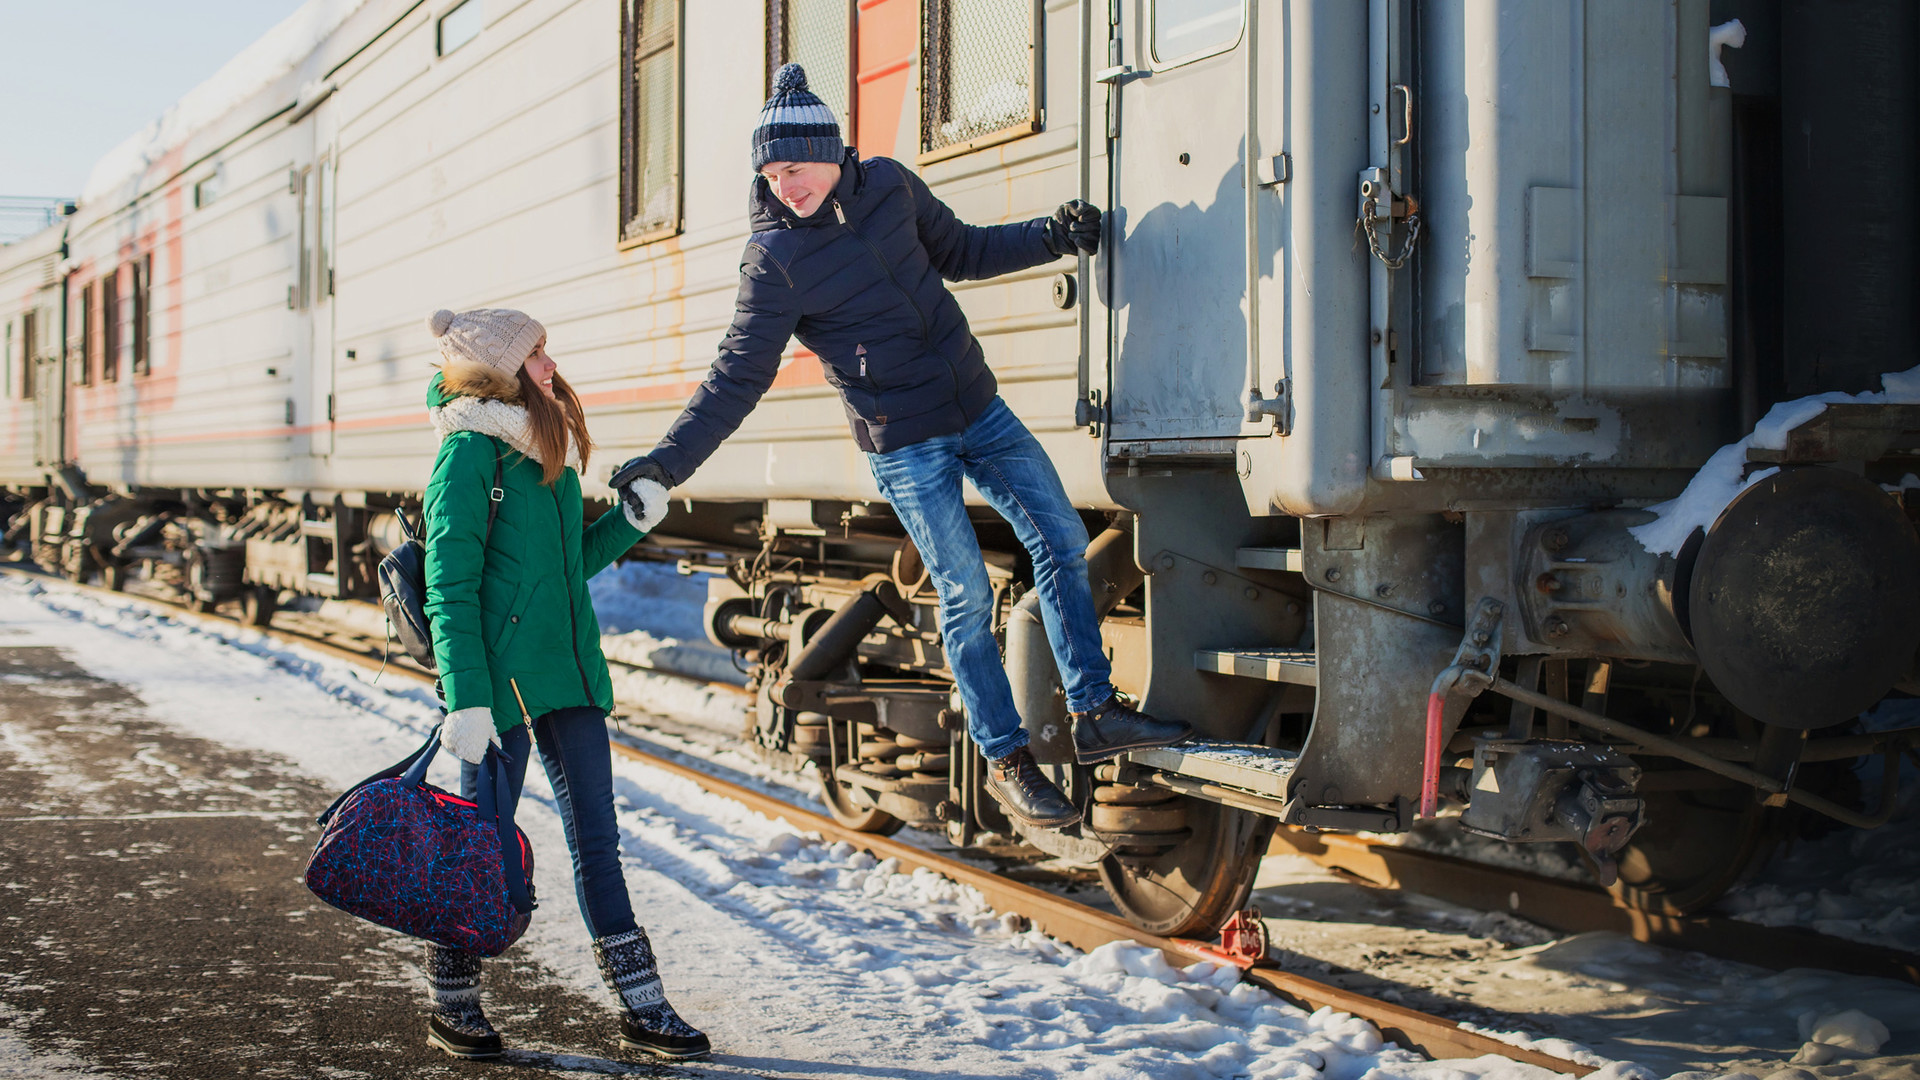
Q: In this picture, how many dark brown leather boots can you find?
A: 2